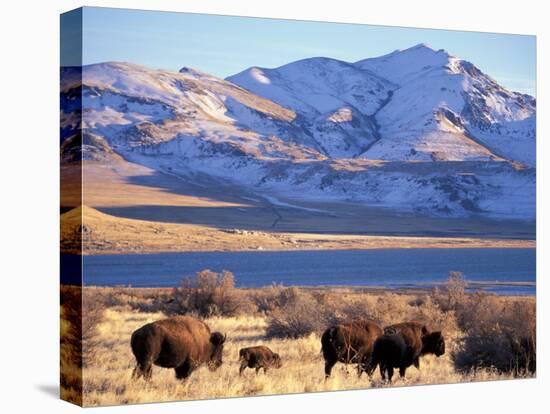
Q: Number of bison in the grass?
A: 5